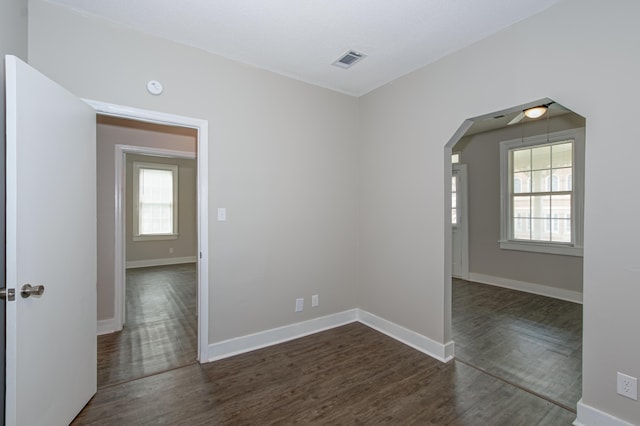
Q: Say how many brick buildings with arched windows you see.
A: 1